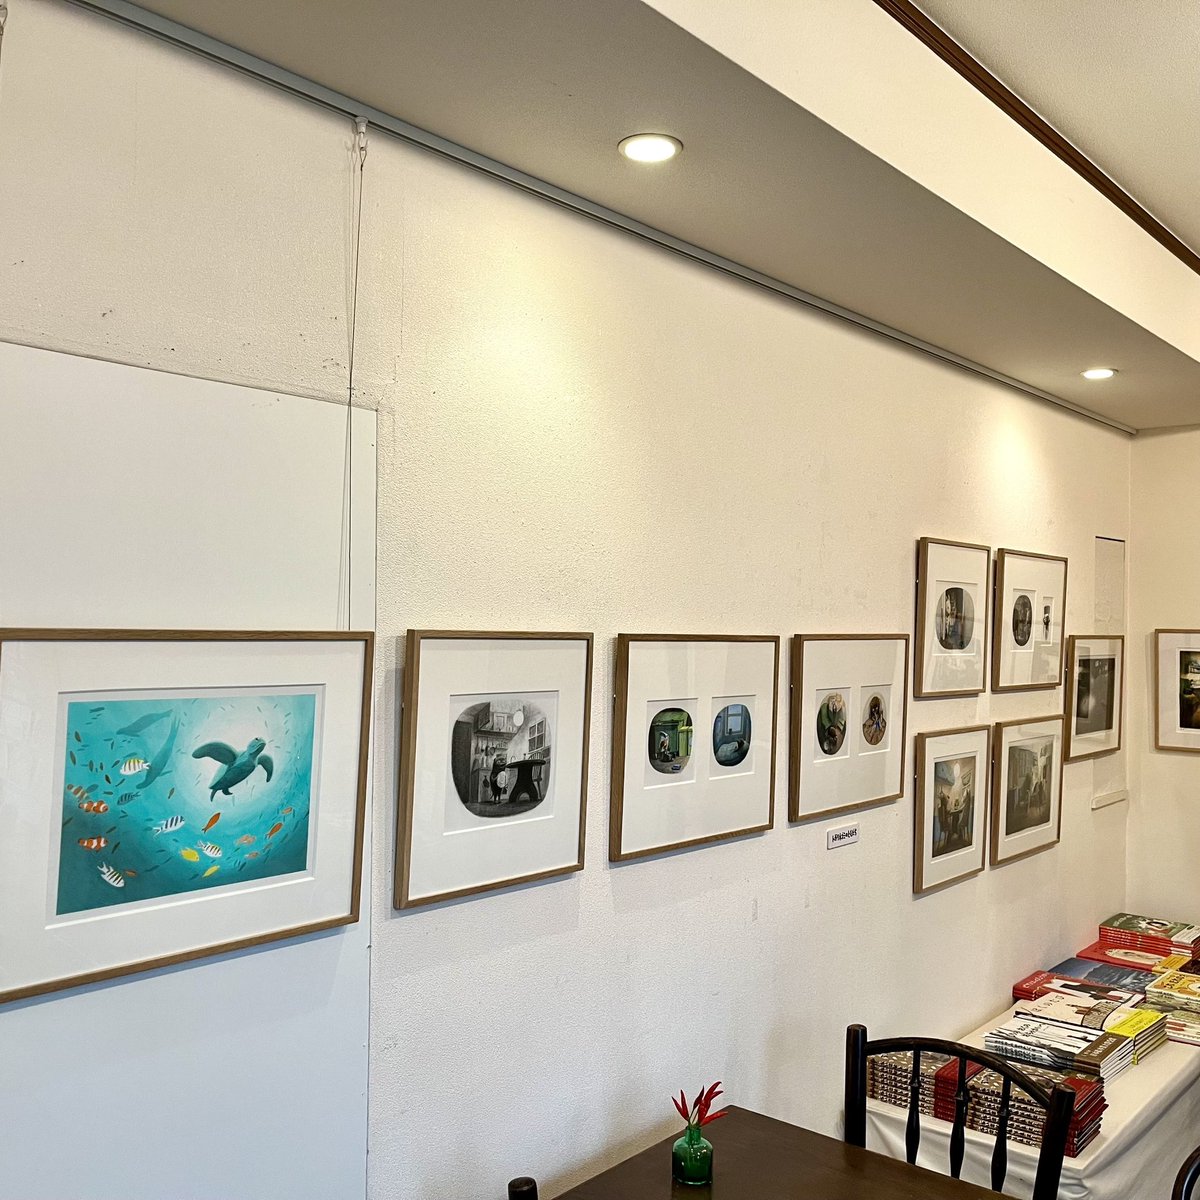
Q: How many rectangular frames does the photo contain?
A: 10